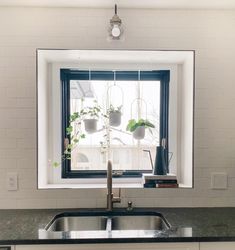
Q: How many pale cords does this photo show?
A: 3